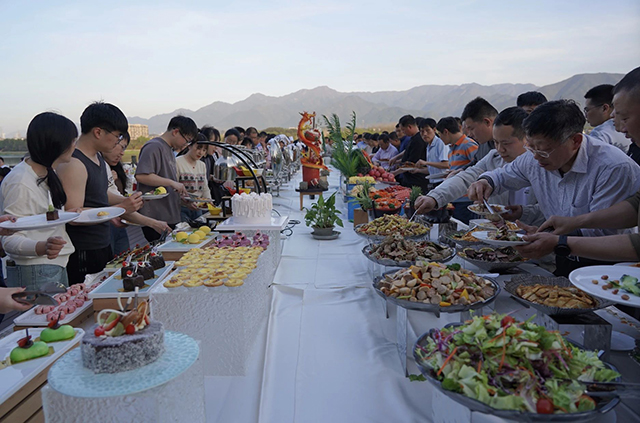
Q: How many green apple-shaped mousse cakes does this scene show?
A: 2